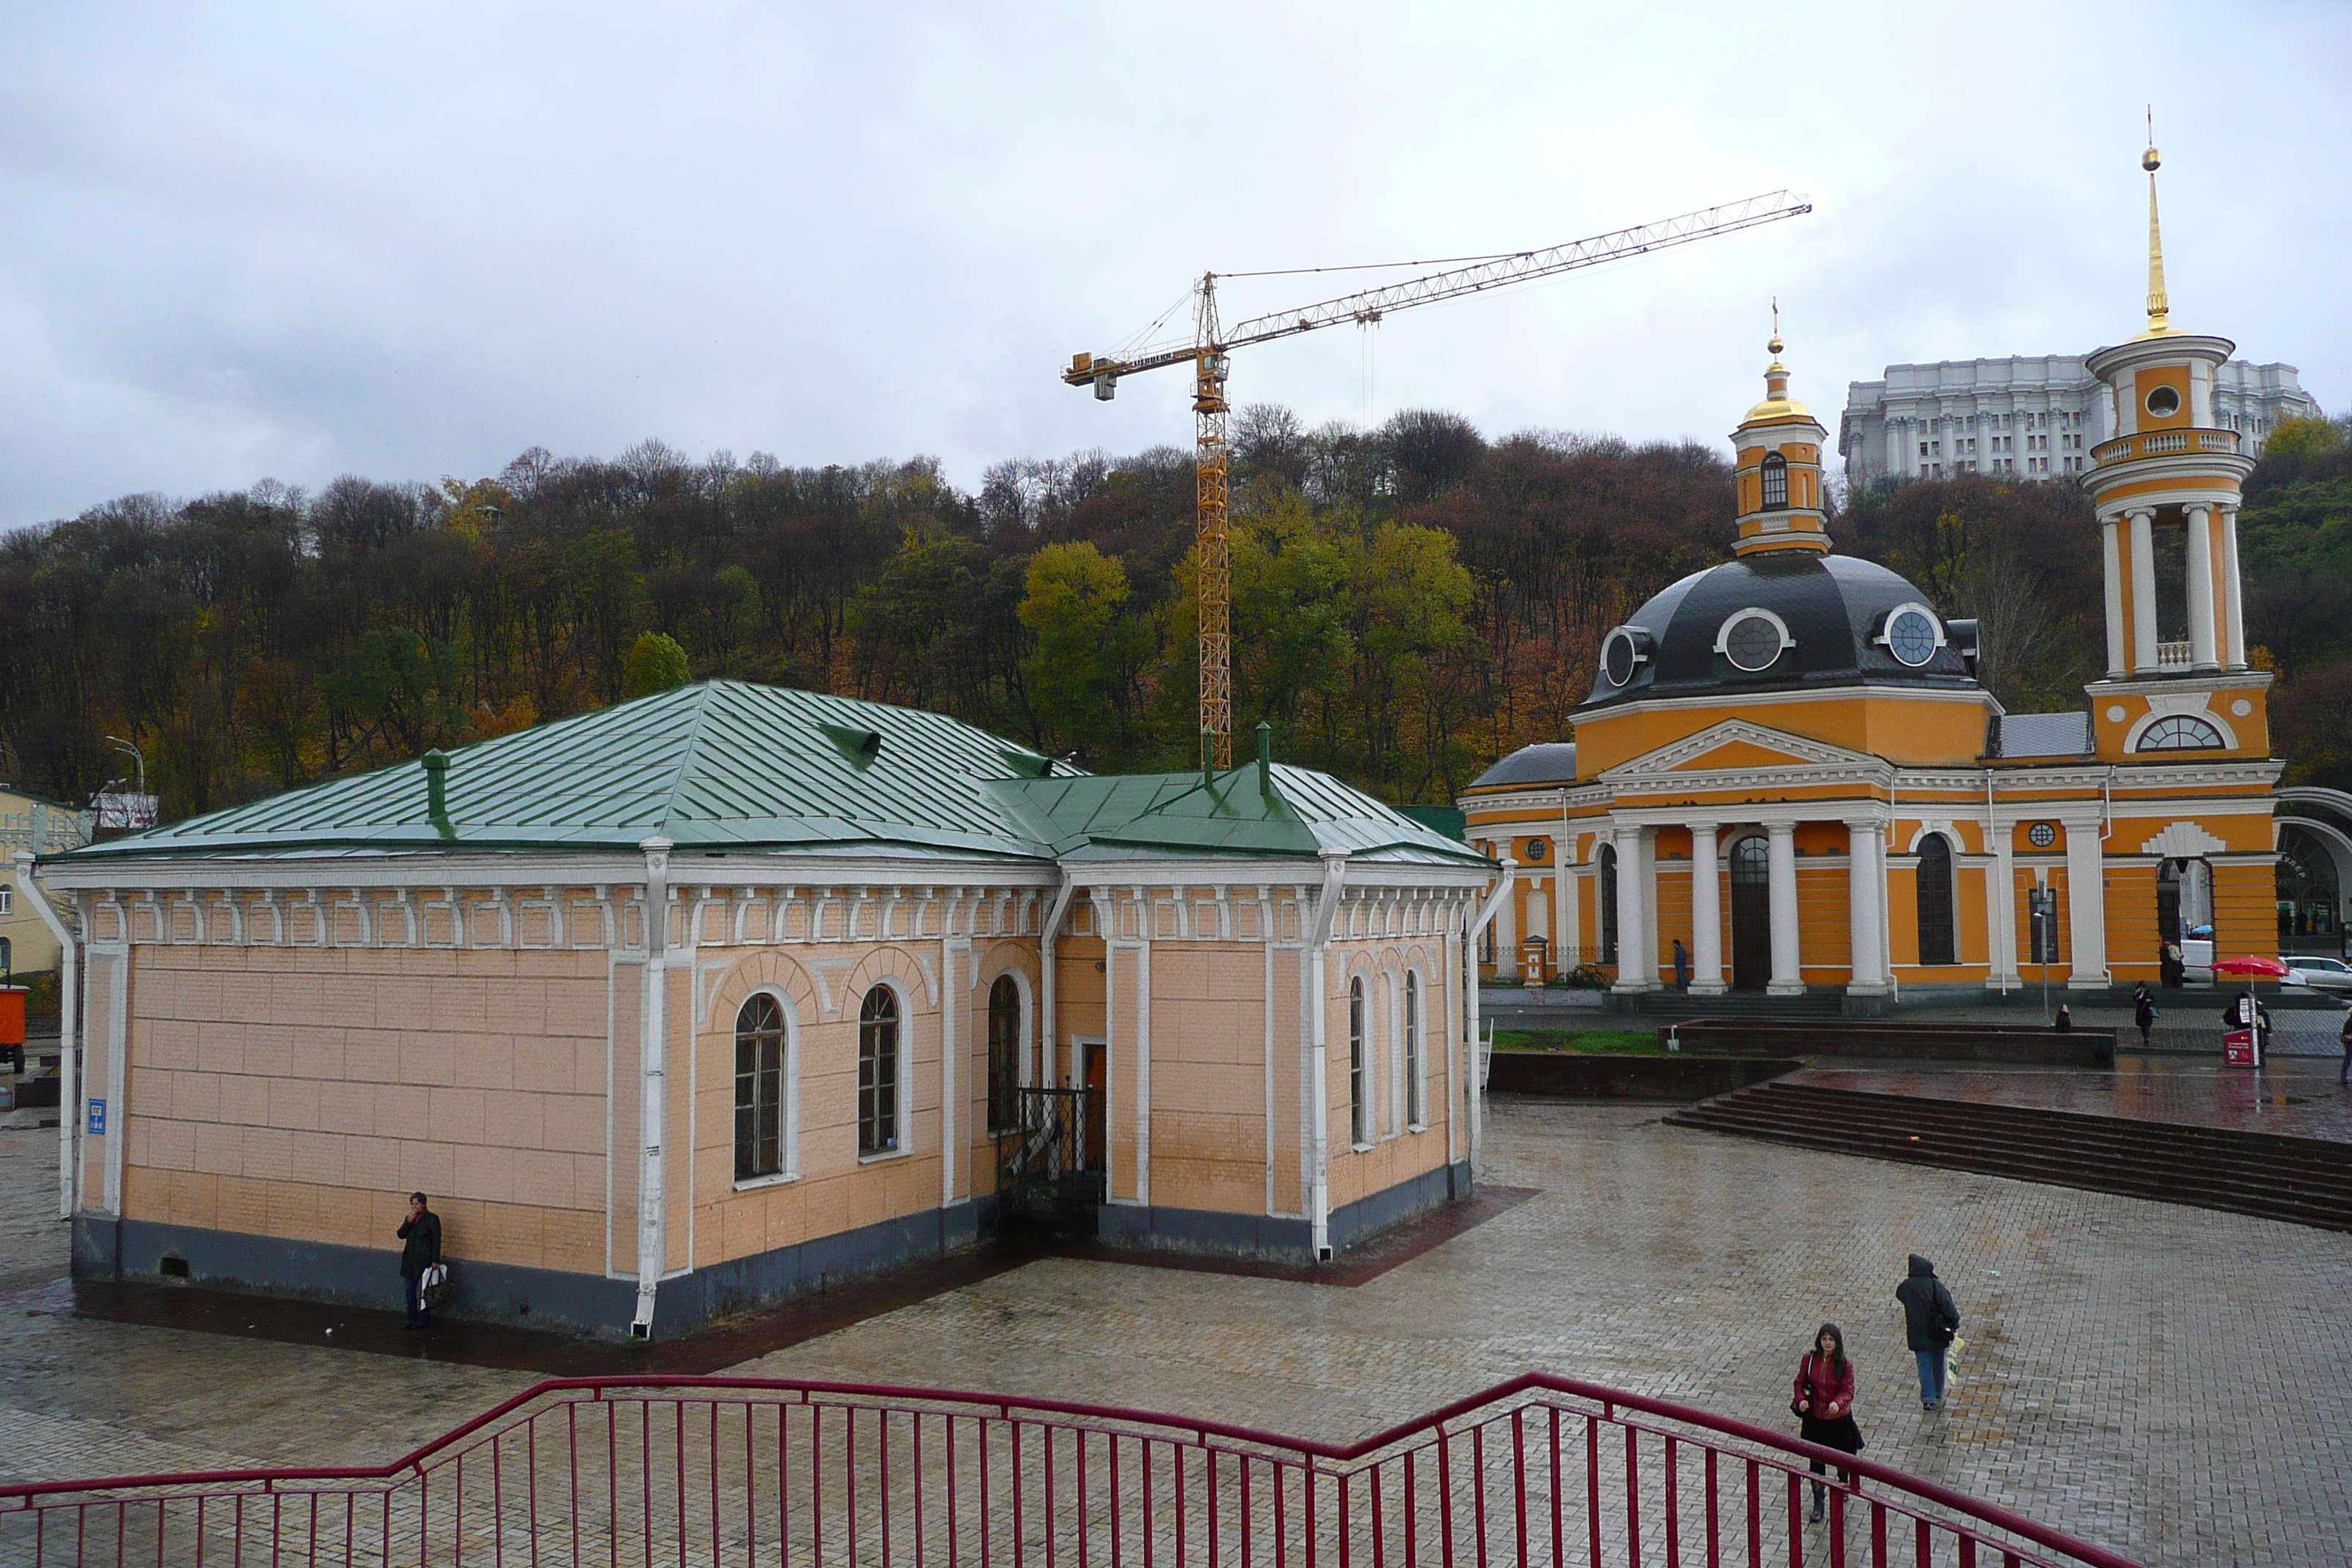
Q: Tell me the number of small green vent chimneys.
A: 3